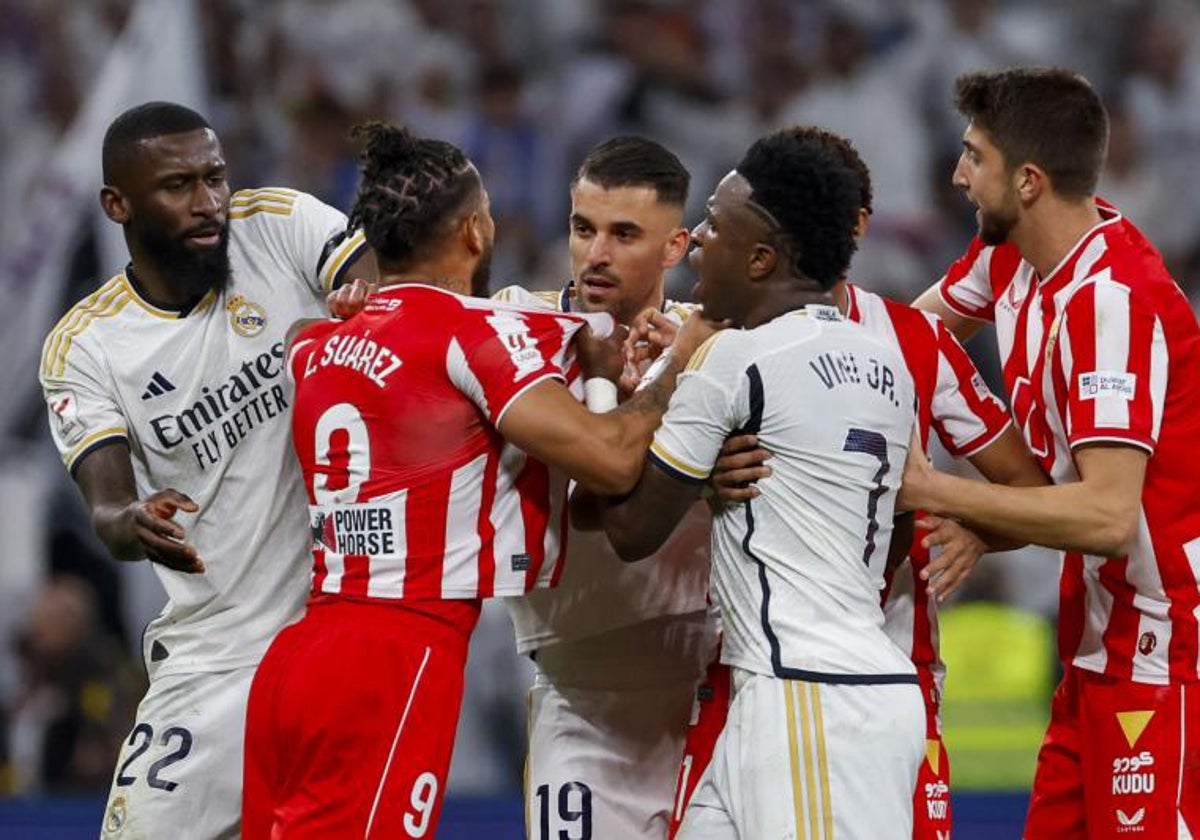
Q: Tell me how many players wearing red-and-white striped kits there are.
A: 3